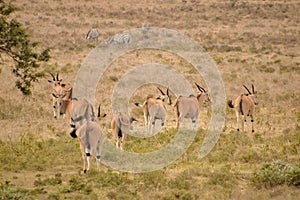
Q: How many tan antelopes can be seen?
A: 7